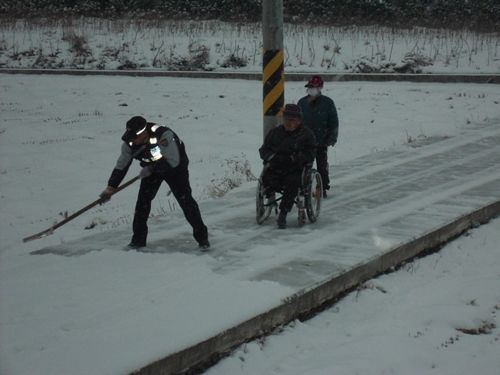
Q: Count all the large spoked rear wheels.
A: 2